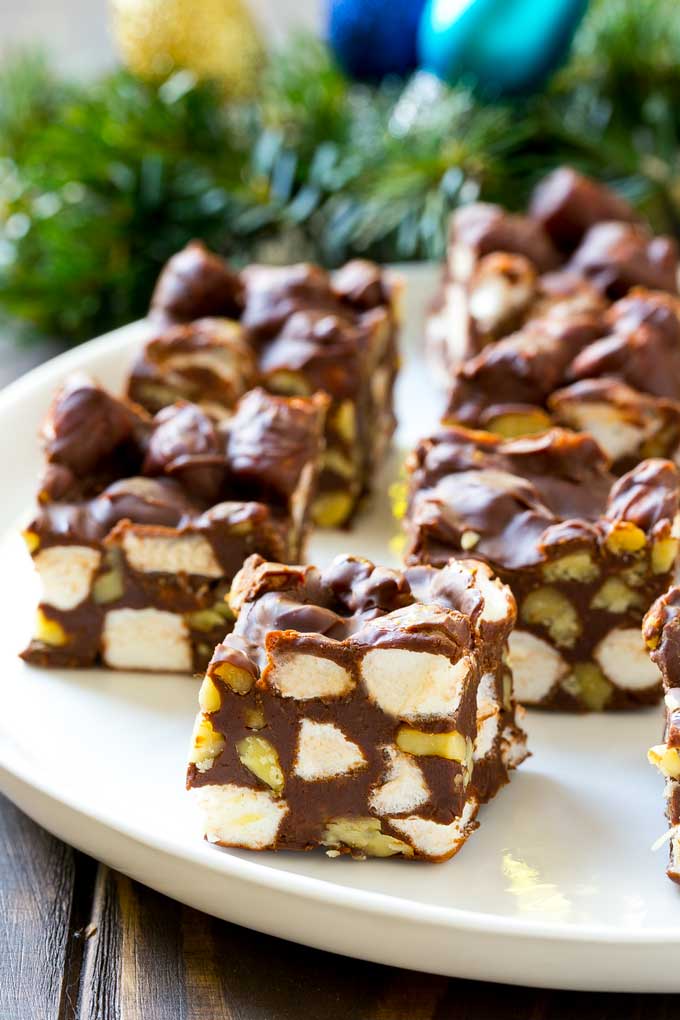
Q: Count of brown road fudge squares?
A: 7